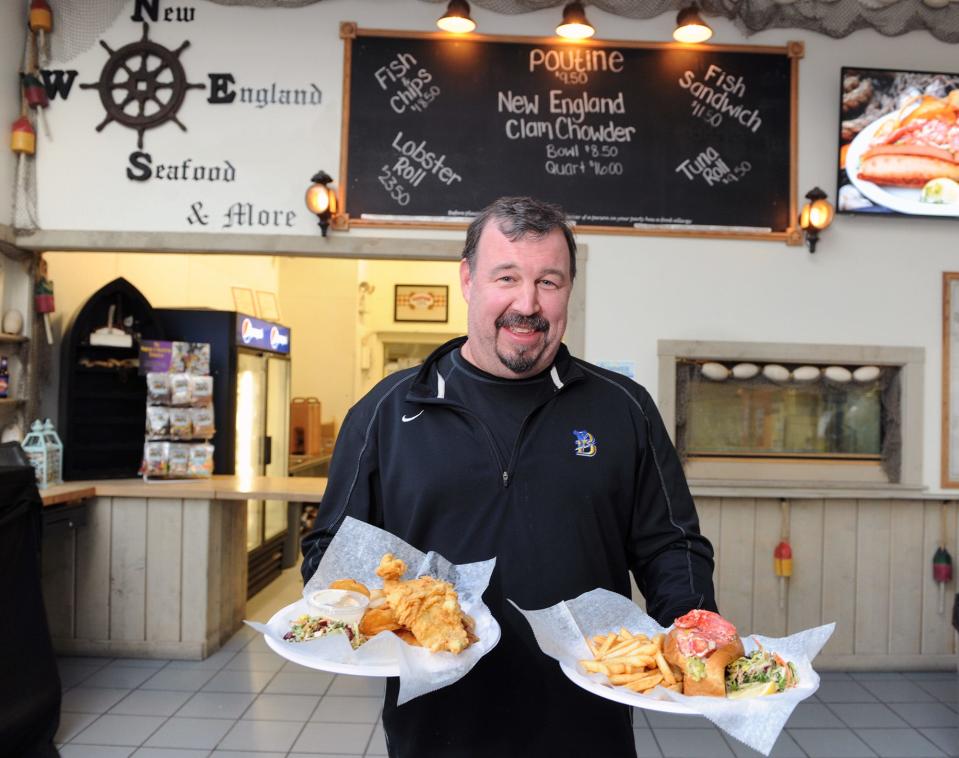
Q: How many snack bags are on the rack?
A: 9